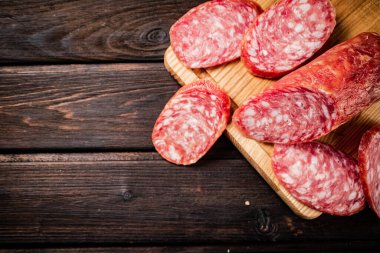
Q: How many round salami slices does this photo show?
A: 5